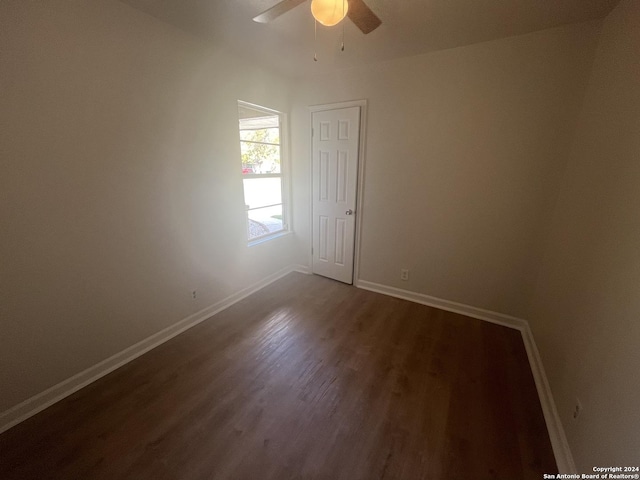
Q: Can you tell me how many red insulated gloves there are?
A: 0